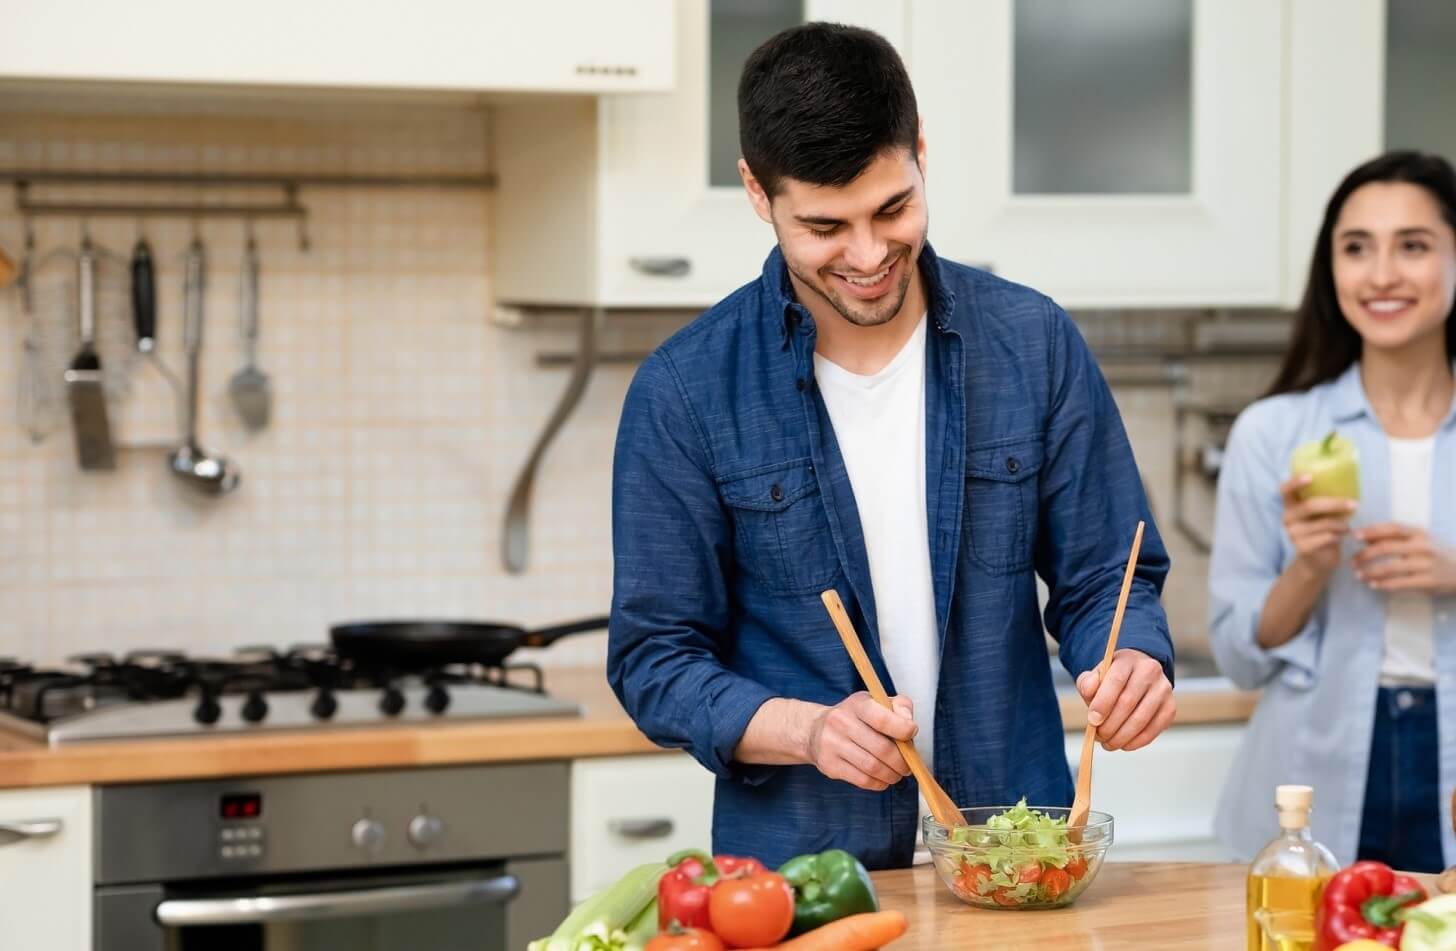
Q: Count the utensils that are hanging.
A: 5